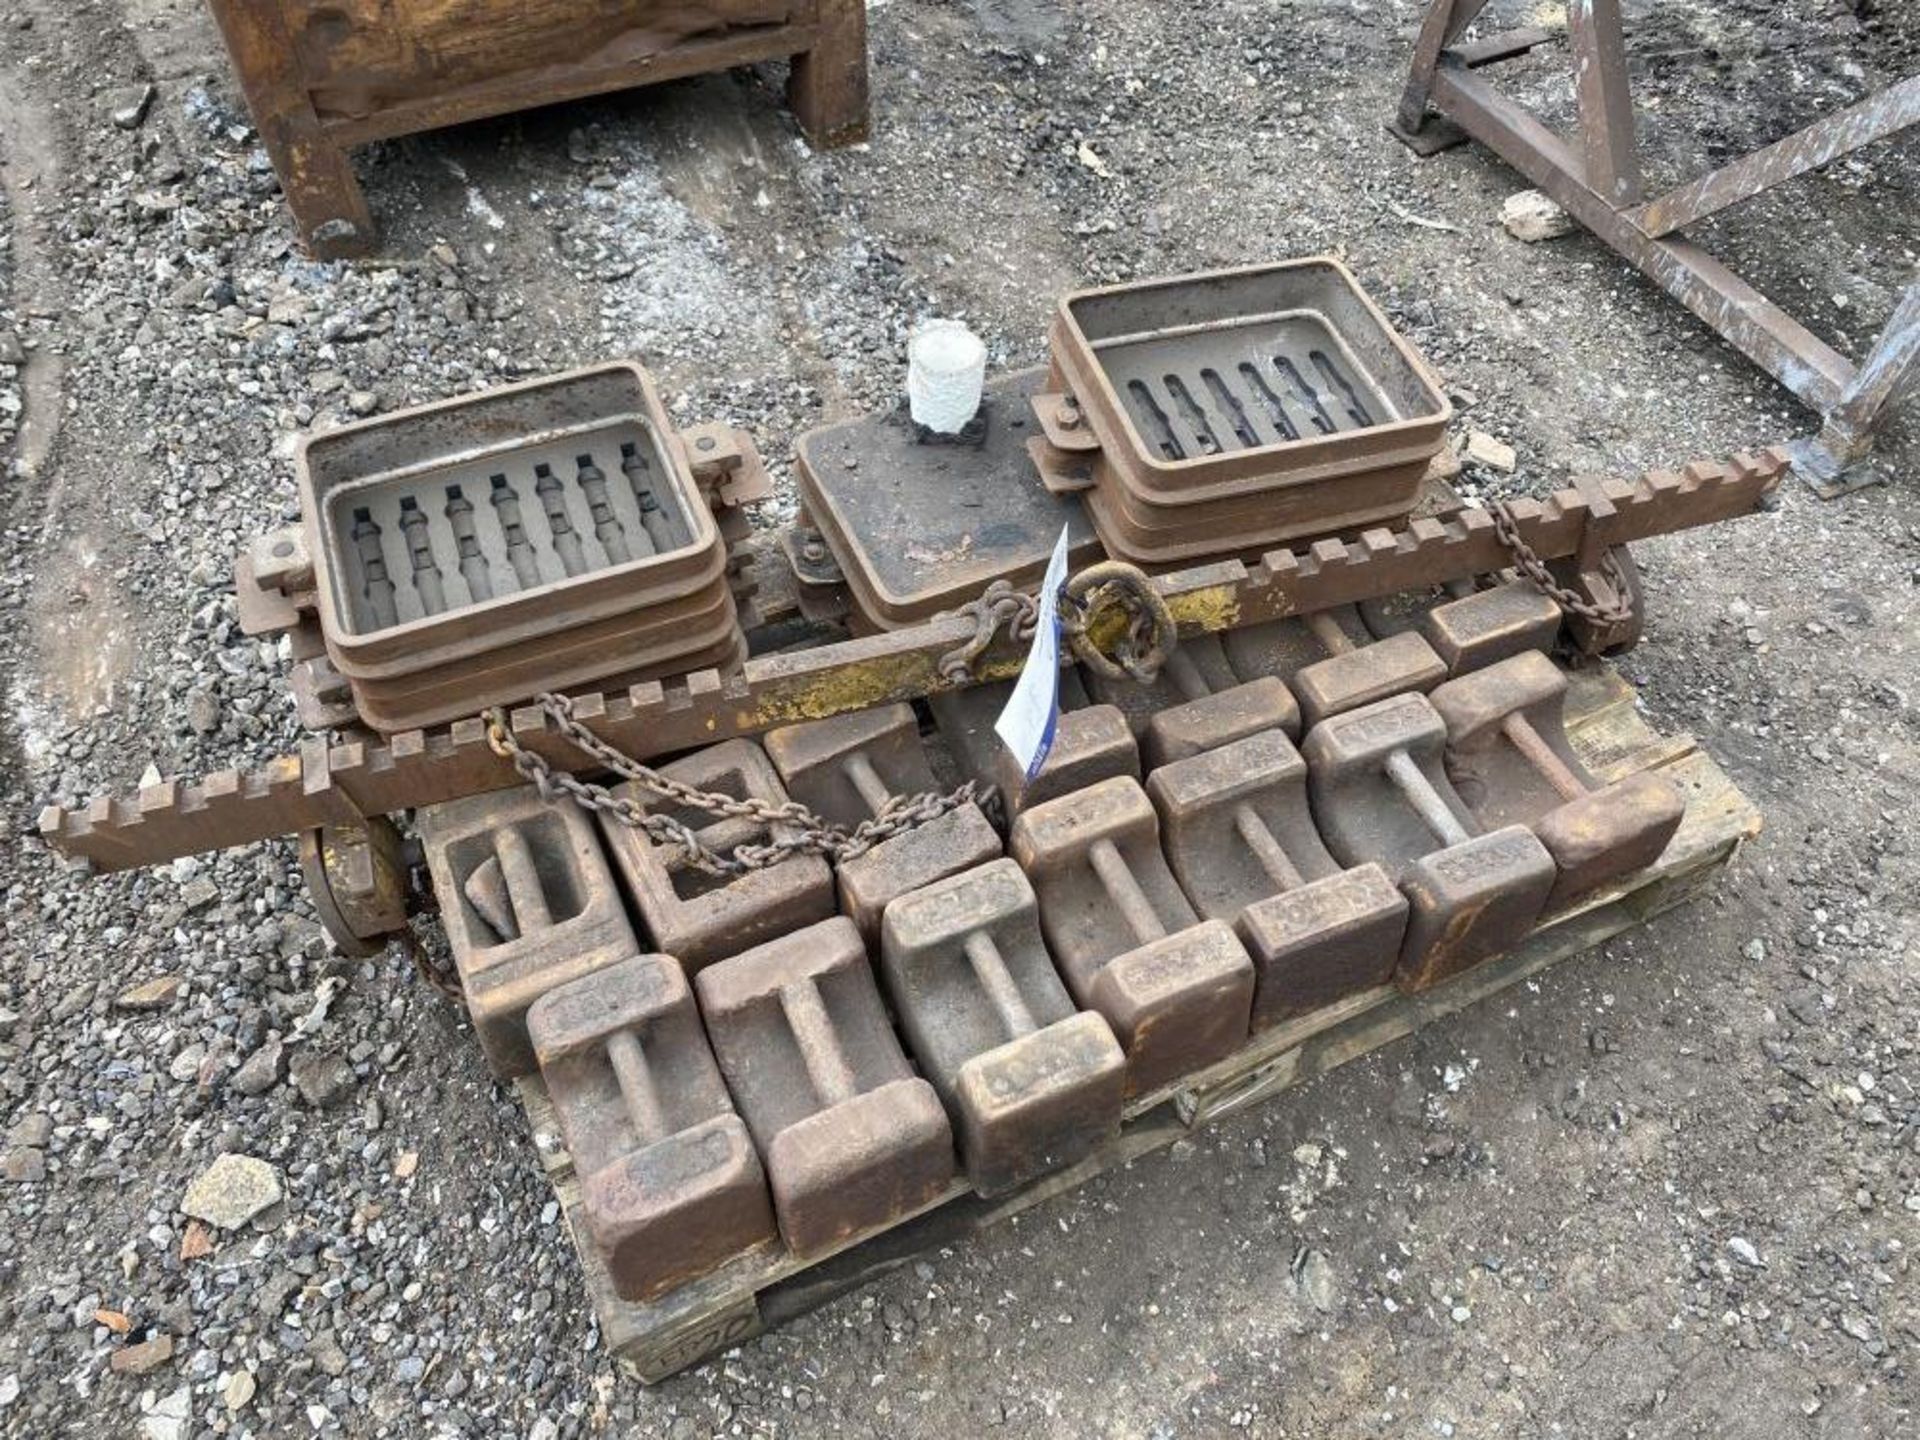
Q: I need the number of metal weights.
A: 14